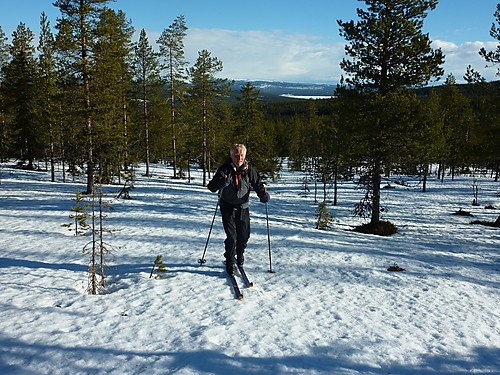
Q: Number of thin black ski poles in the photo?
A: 2